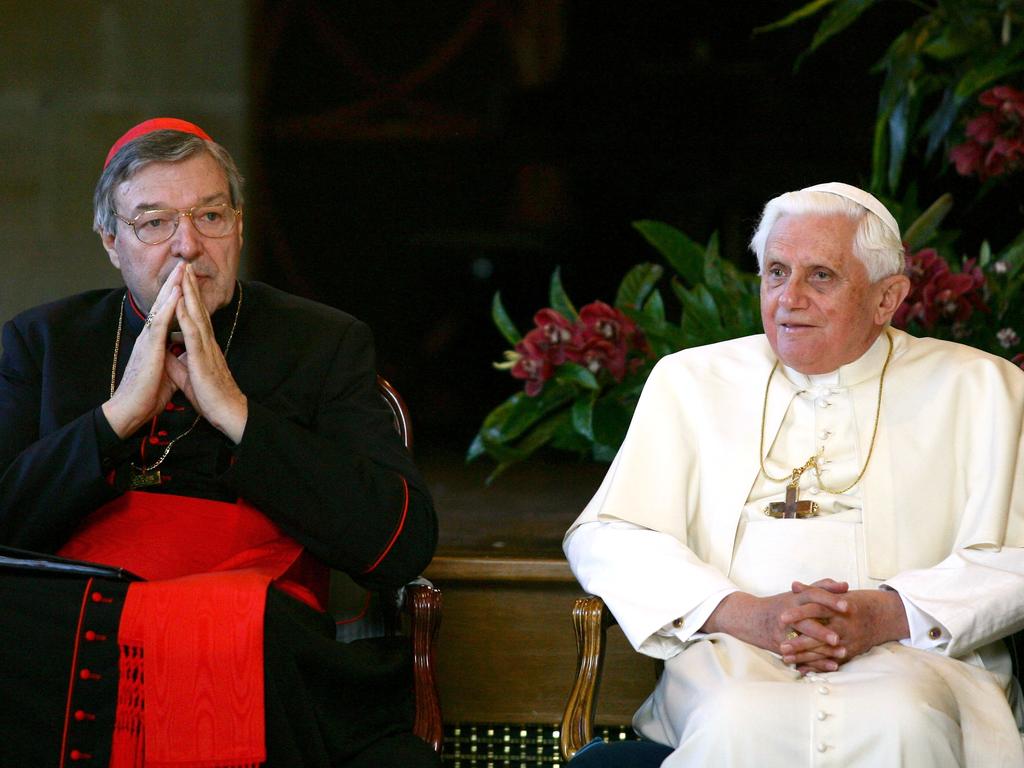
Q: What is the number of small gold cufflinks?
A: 2